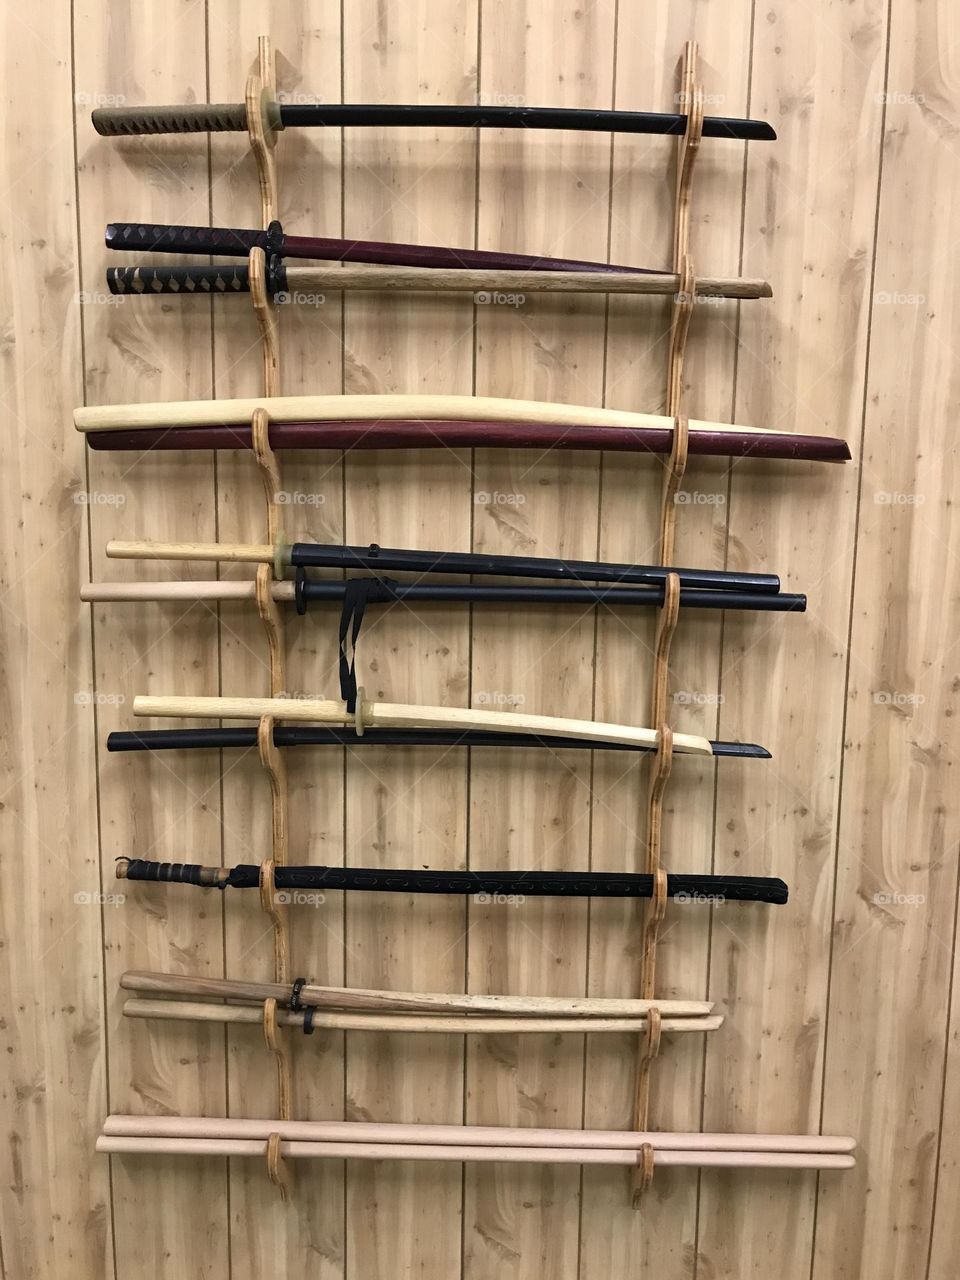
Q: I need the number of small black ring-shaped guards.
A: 5